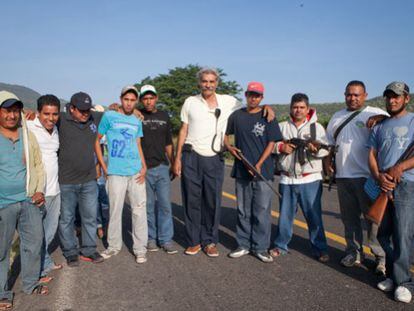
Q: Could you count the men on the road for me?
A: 10